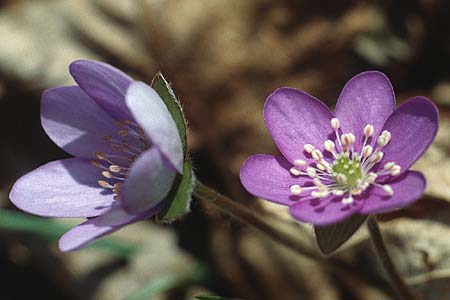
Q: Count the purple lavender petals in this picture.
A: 12